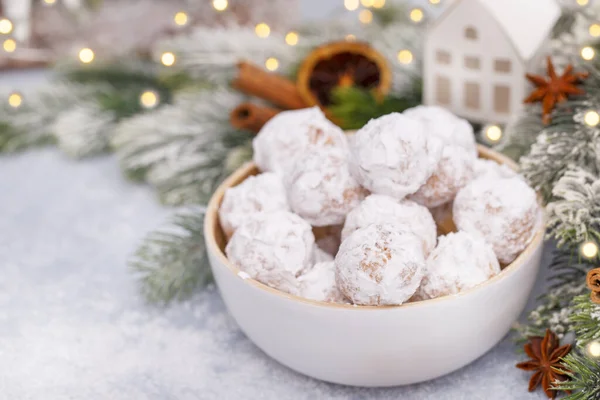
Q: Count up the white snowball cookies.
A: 13